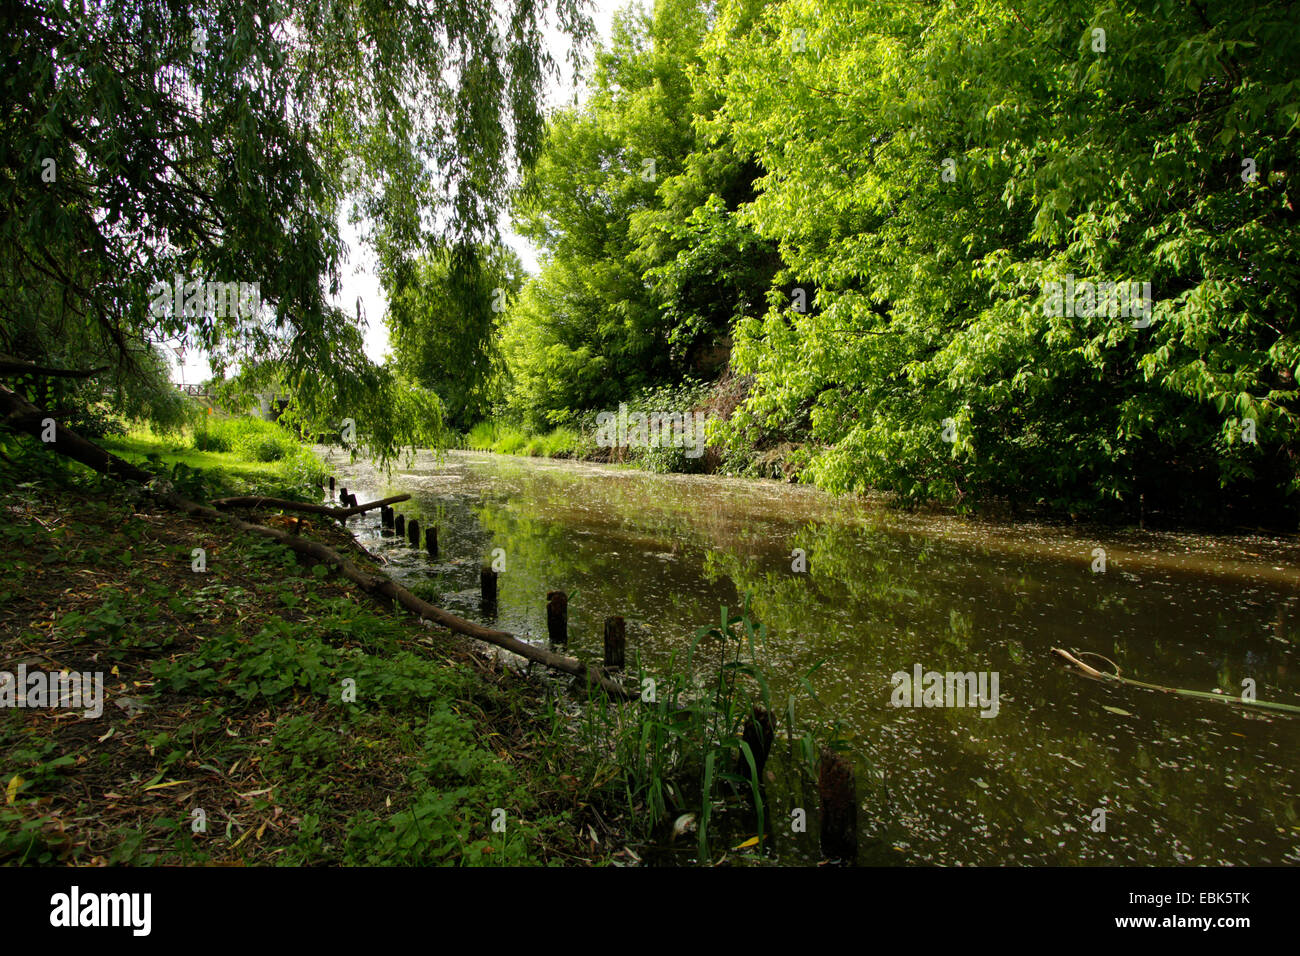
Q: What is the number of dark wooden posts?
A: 12